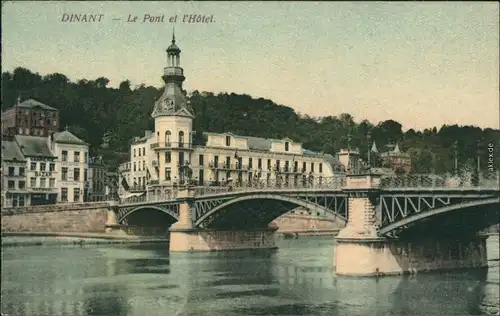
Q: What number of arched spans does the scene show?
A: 3